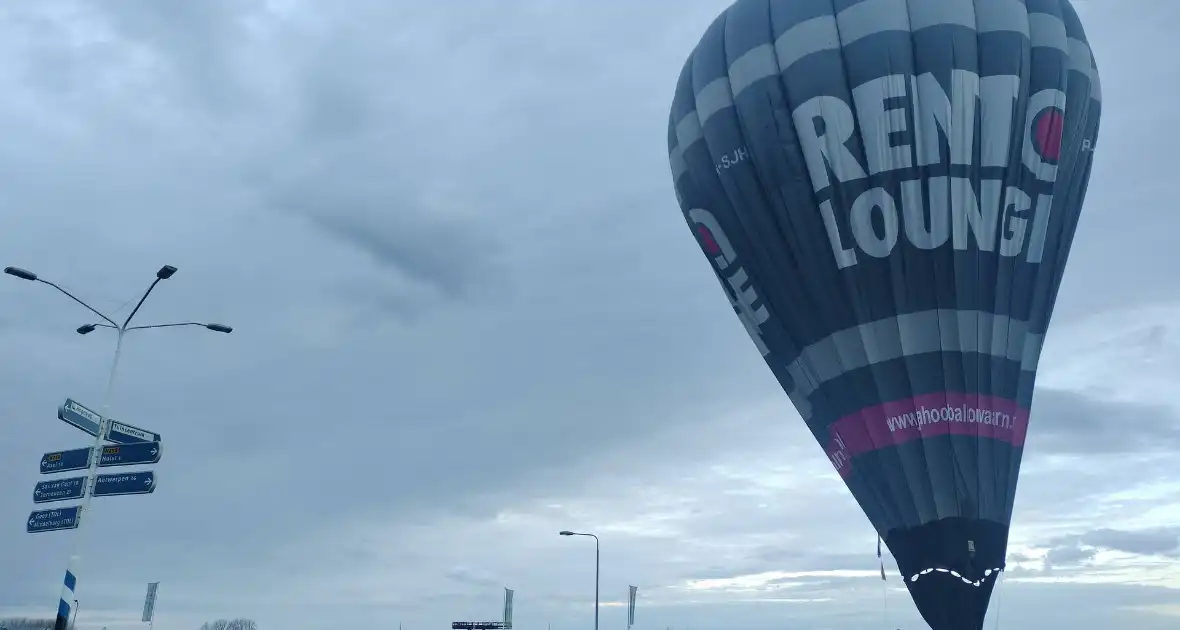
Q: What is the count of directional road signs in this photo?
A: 7